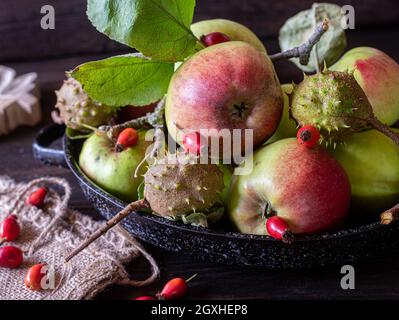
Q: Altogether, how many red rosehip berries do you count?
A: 11